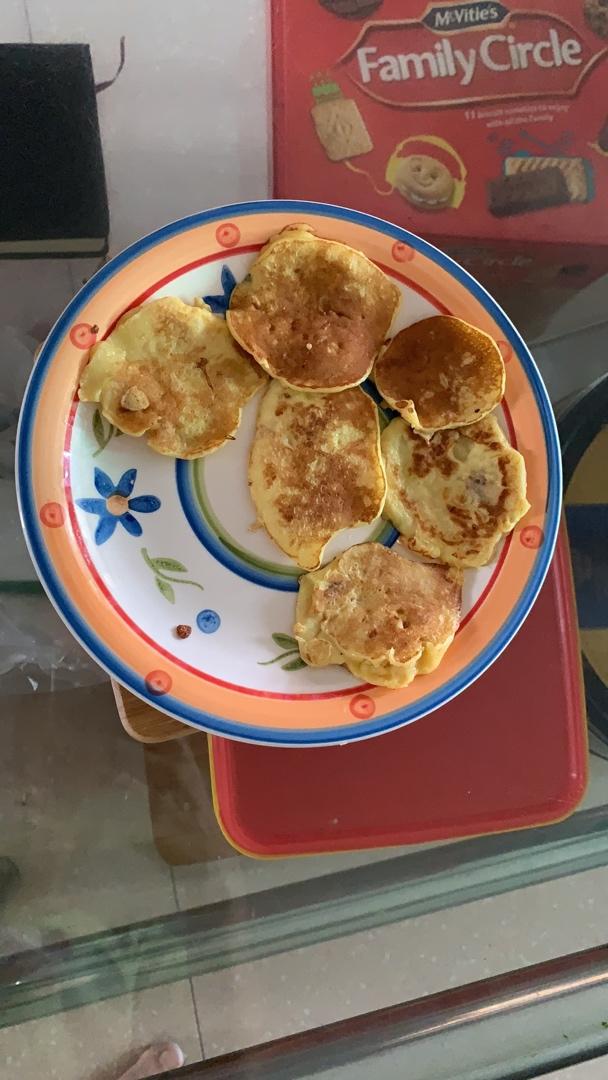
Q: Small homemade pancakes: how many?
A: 6